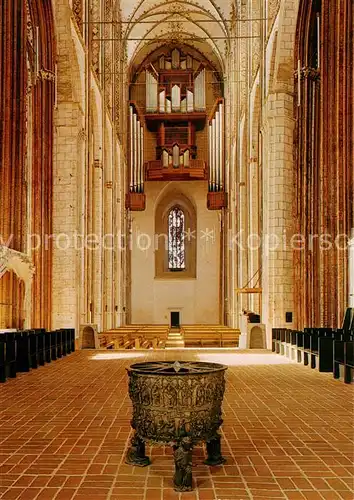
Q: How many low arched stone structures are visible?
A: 2